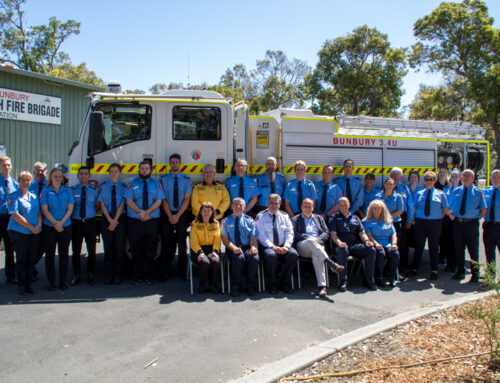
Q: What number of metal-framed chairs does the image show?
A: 6